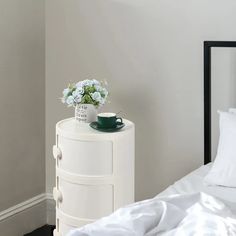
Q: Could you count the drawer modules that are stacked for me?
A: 3